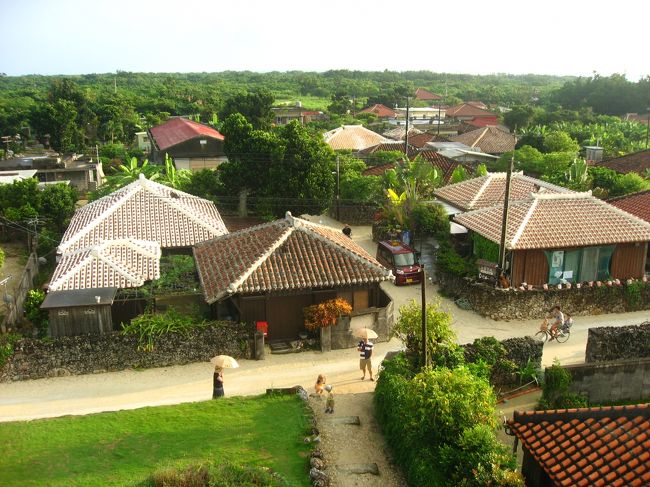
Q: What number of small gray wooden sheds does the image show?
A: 1